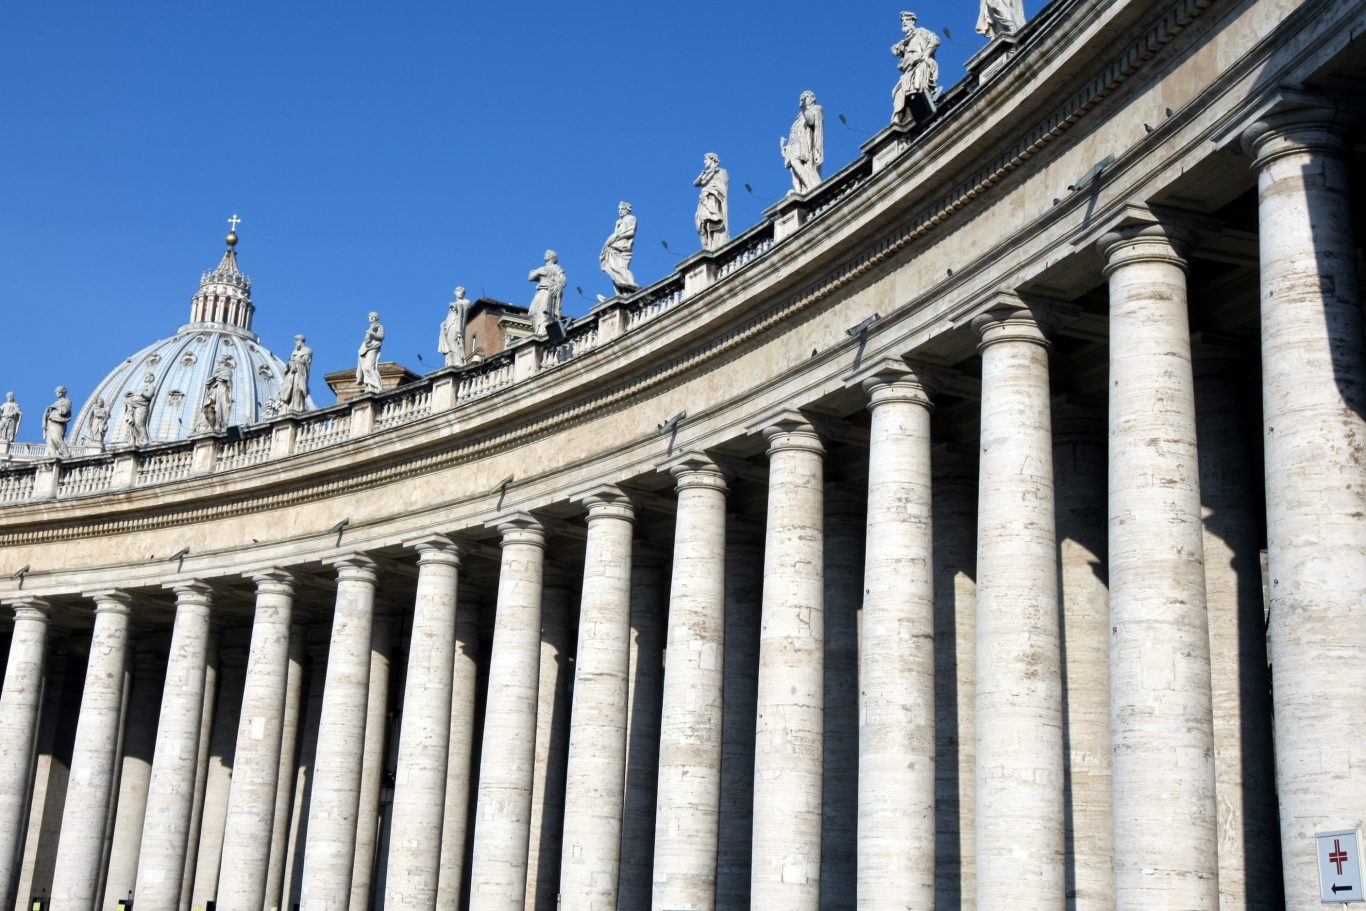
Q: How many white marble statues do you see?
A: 14